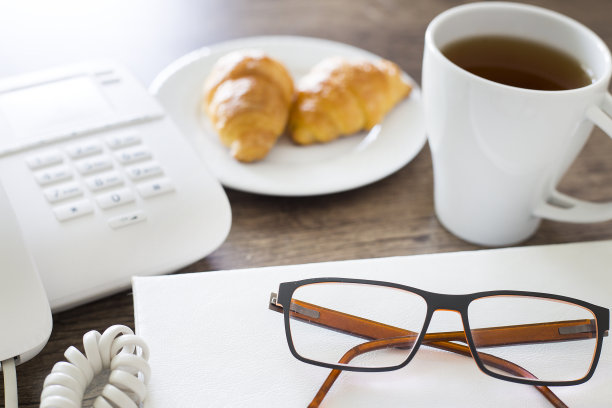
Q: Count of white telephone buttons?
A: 13